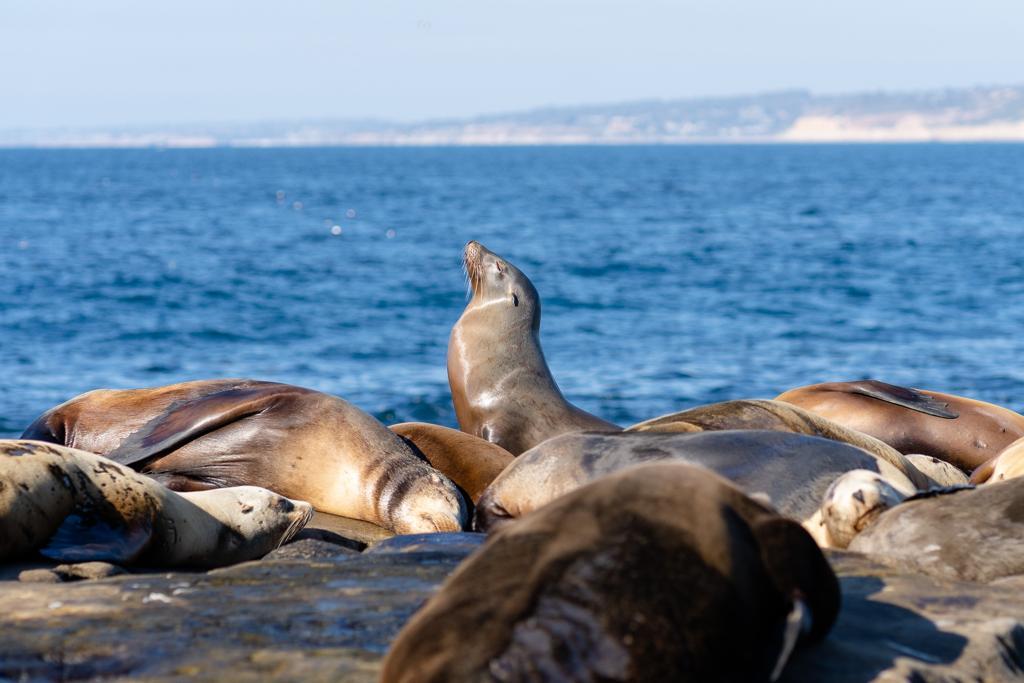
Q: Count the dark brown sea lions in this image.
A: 1